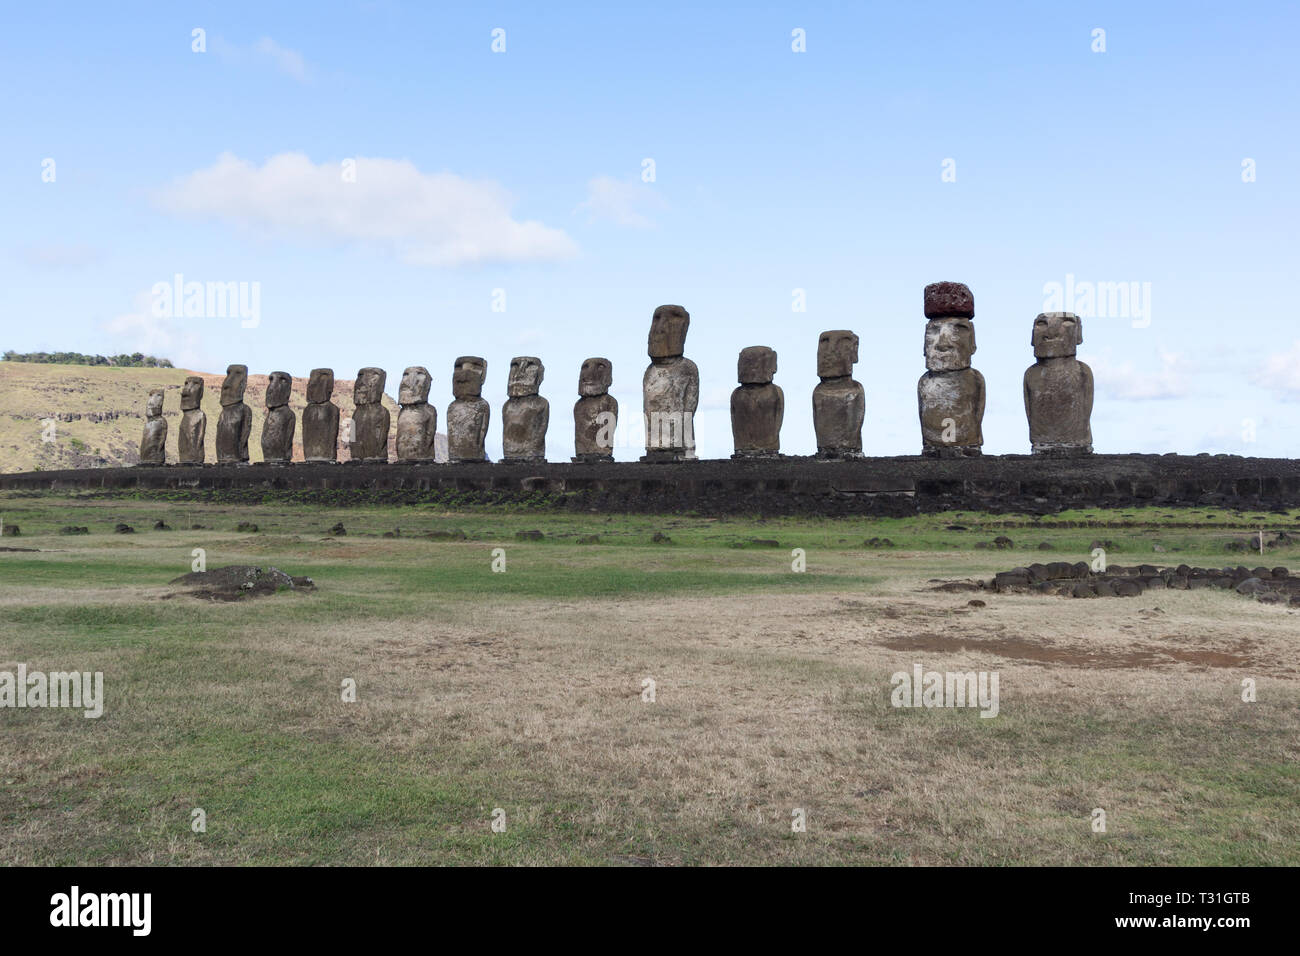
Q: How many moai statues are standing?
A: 15